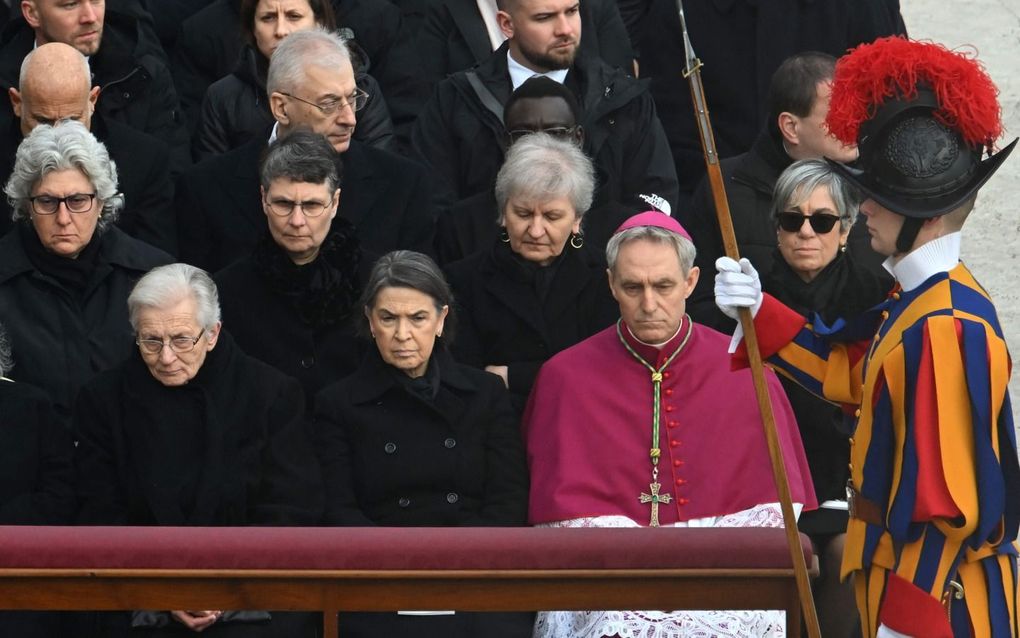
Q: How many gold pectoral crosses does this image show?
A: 1